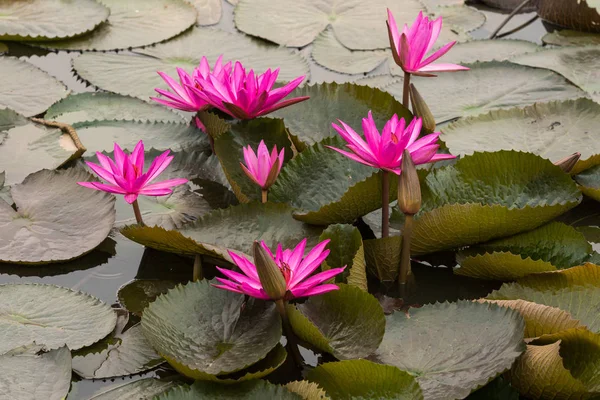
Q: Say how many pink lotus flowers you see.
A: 7